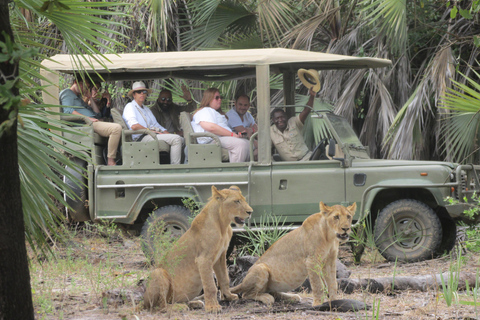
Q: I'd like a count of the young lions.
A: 2